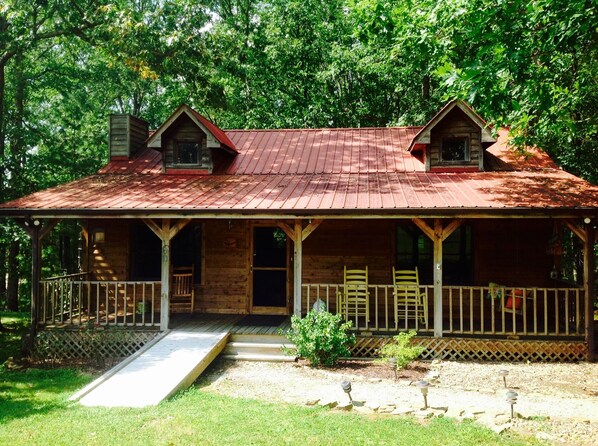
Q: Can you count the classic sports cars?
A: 0